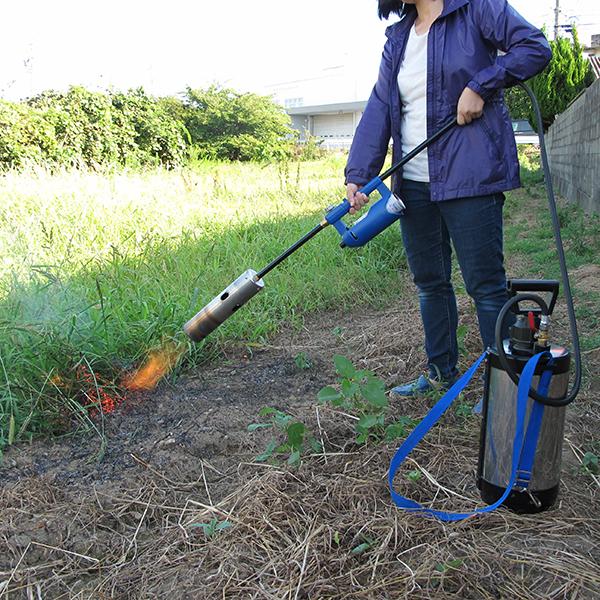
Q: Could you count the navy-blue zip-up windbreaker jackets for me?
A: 1